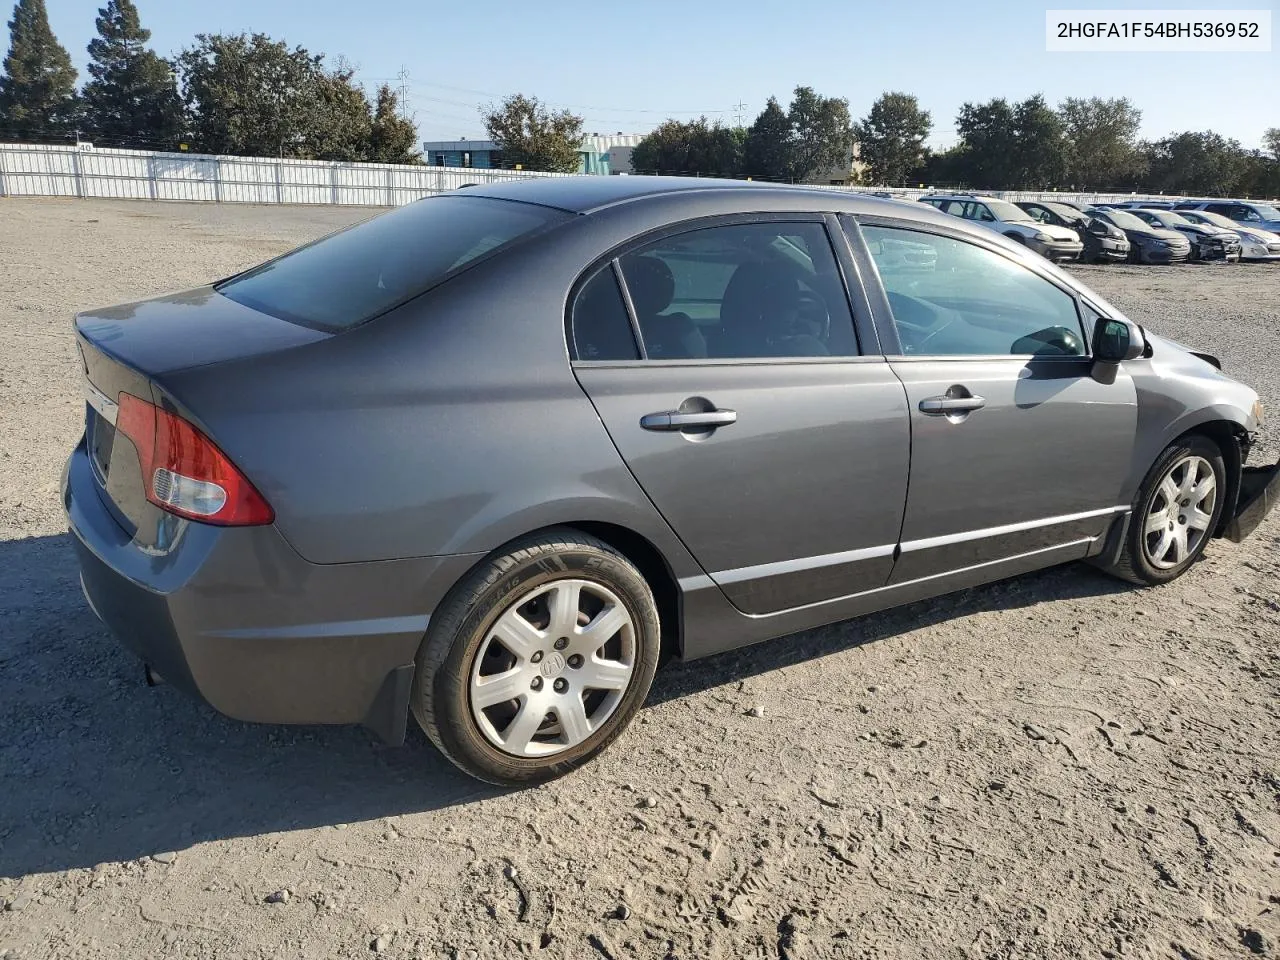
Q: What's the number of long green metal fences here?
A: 0